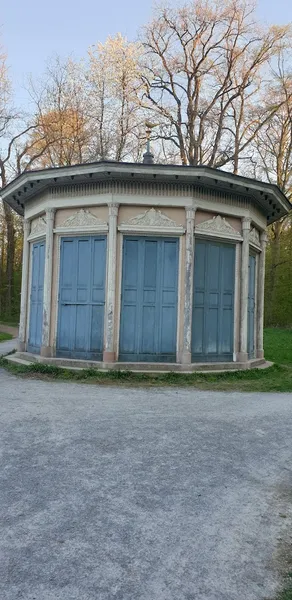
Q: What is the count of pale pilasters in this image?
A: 6